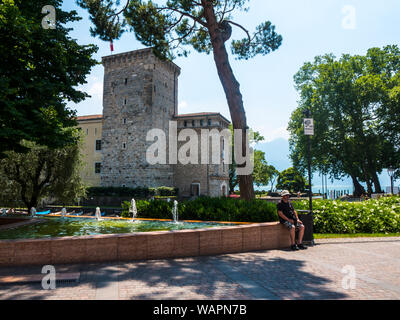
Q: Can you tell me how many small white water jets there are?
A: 5